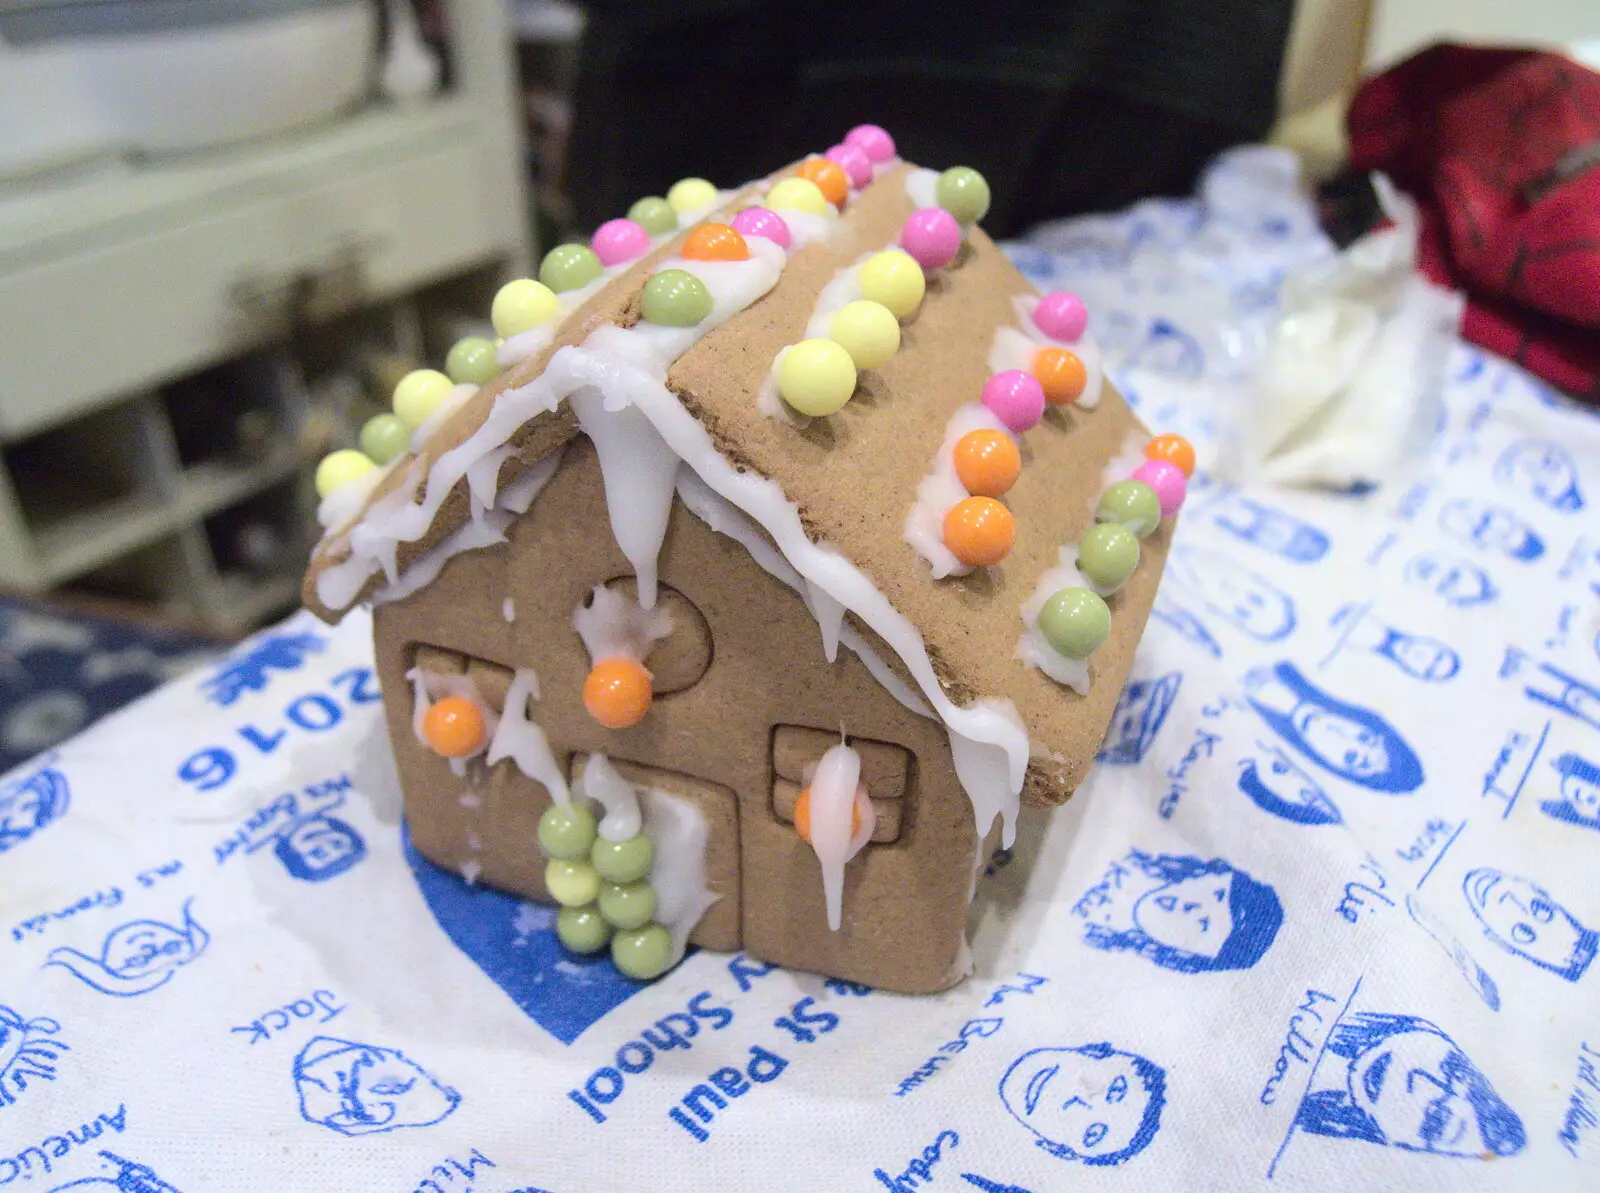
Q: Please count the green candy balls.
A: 14